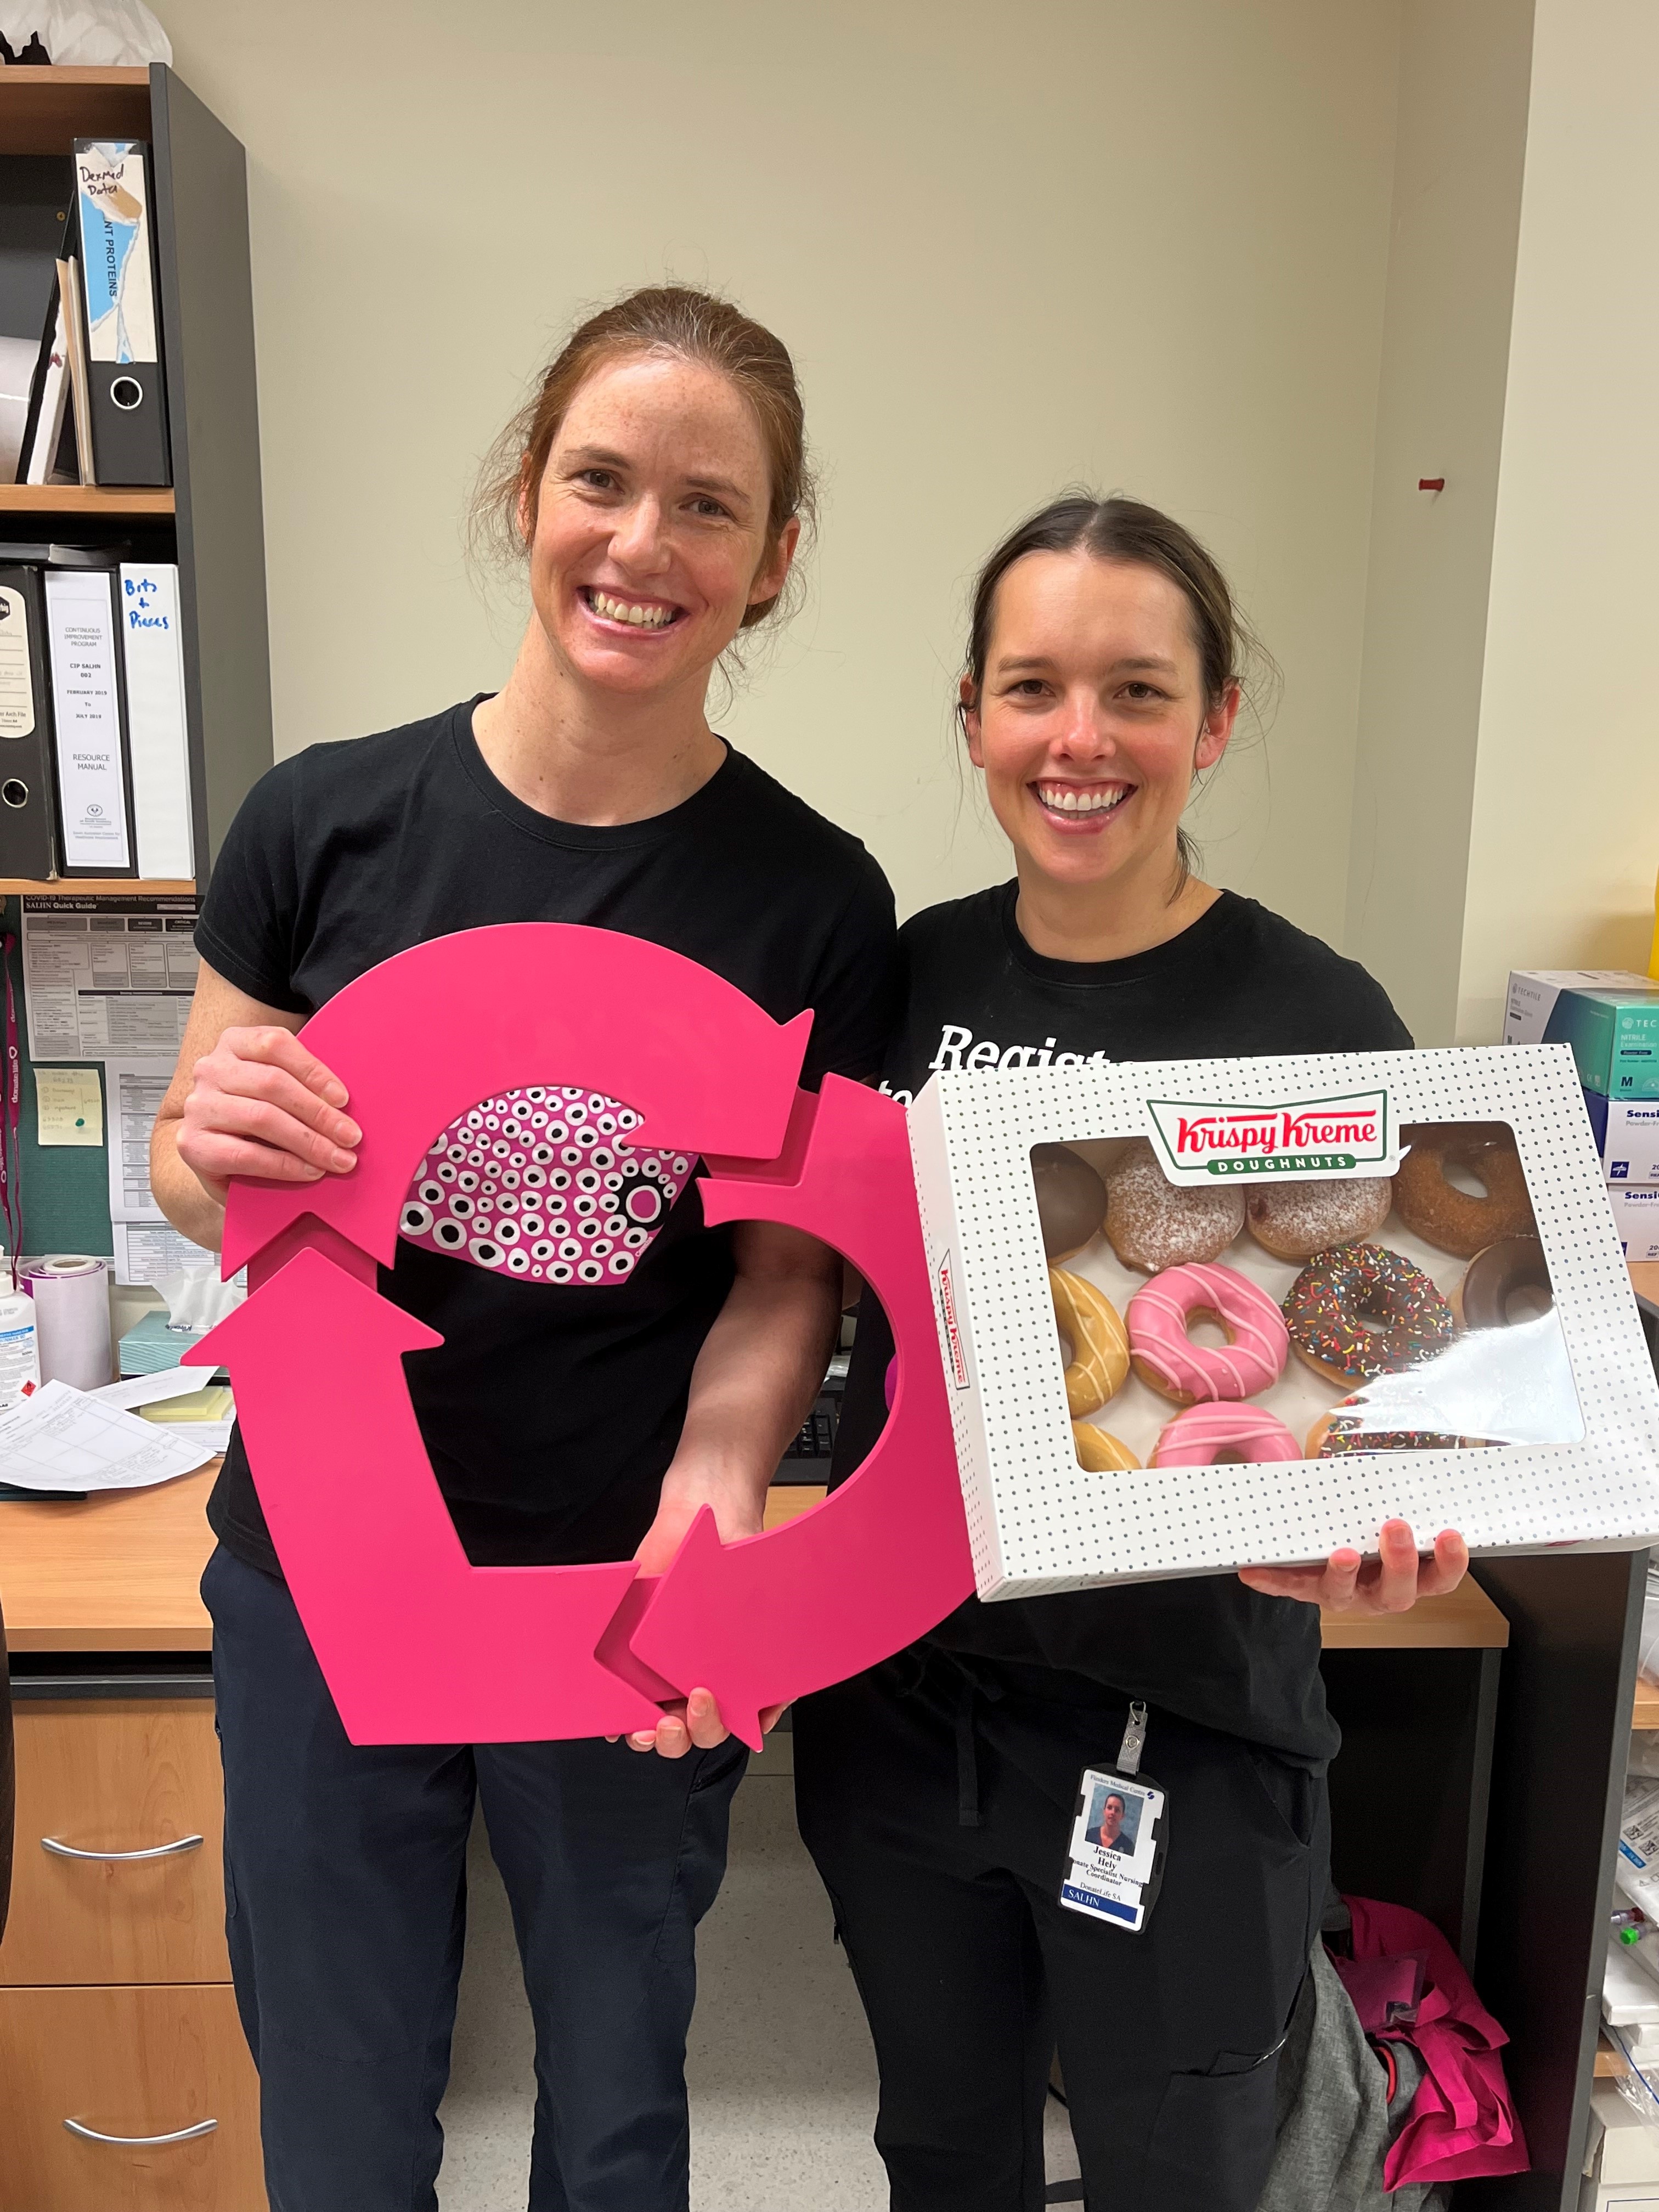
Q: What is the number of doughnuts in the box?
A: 12